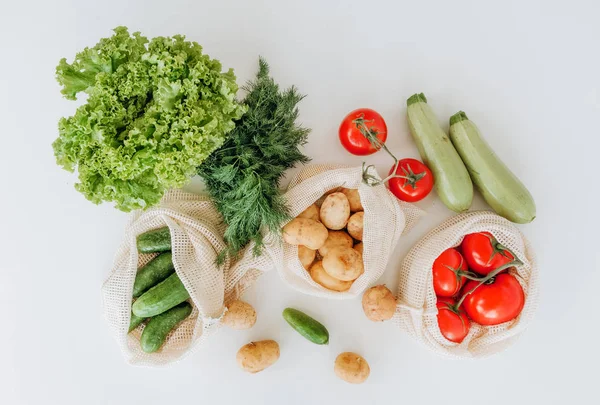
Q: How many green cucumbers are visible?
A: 6